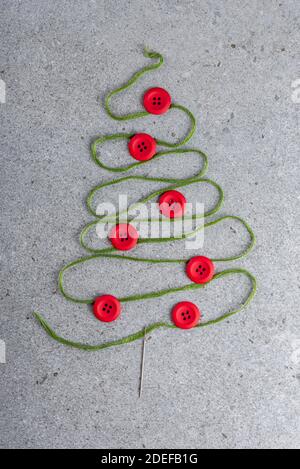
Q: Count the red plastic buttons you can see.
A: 7